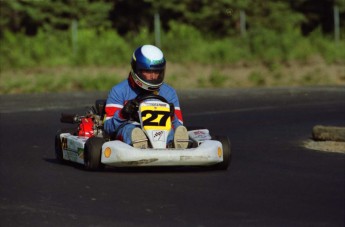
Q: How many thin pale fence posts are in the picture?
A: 4